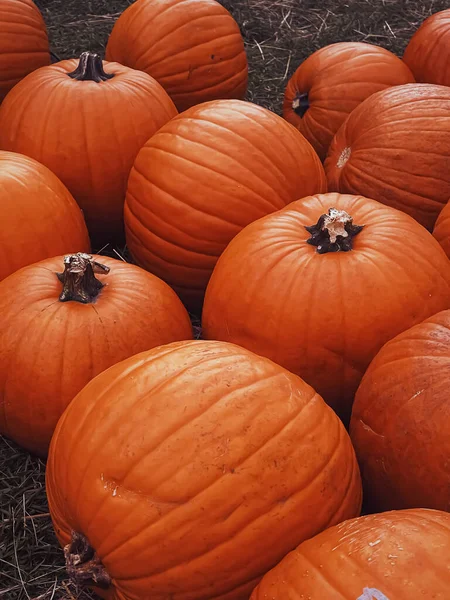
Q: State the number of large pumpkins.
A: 14